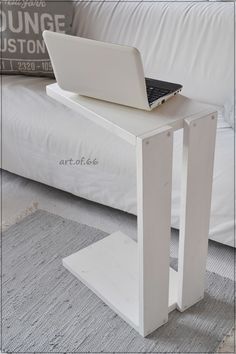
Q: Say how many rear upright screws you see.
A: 2